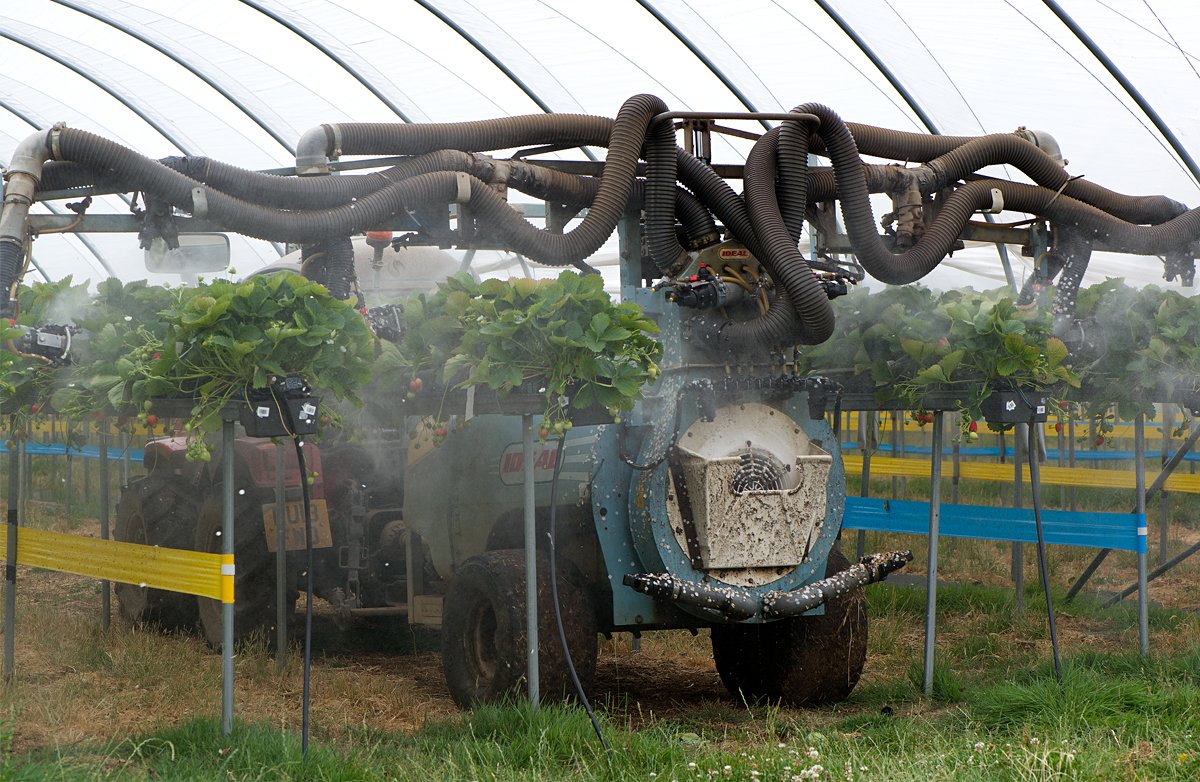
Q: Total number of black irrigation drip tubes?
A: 3